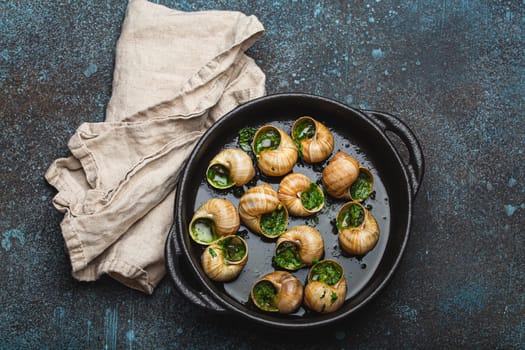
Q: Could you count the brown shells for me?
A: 12